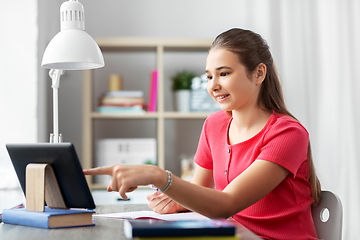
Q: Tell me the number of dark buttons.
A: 2